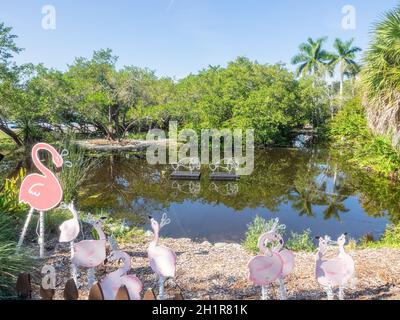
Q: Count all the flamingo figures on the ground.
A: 9